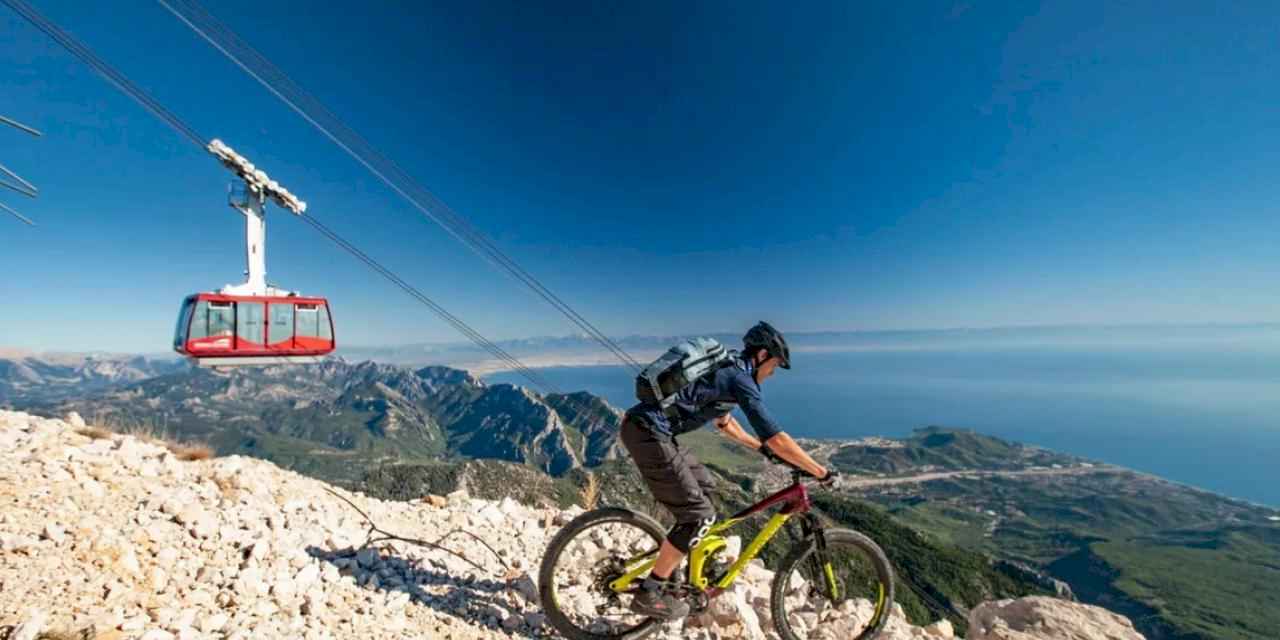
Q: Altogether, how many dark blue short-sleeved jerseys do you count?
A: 1